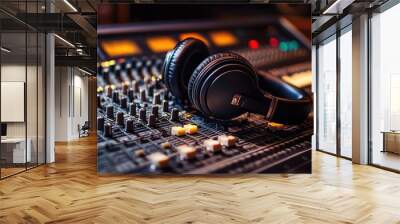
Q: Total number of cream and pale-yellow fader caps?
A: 6